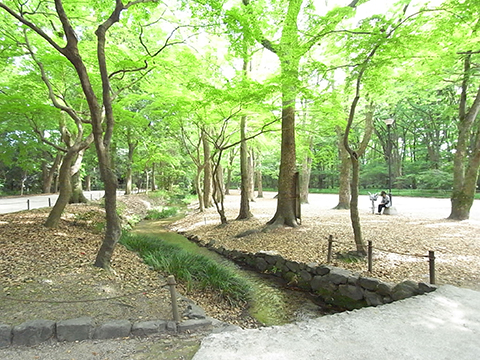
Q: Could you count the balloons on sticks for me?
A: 0